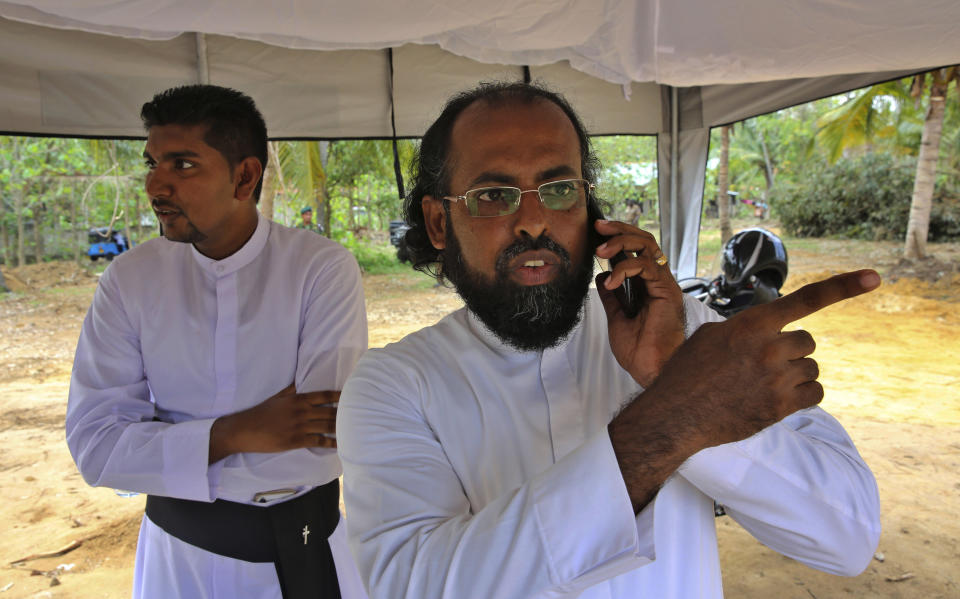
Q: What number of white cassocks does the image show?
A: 2